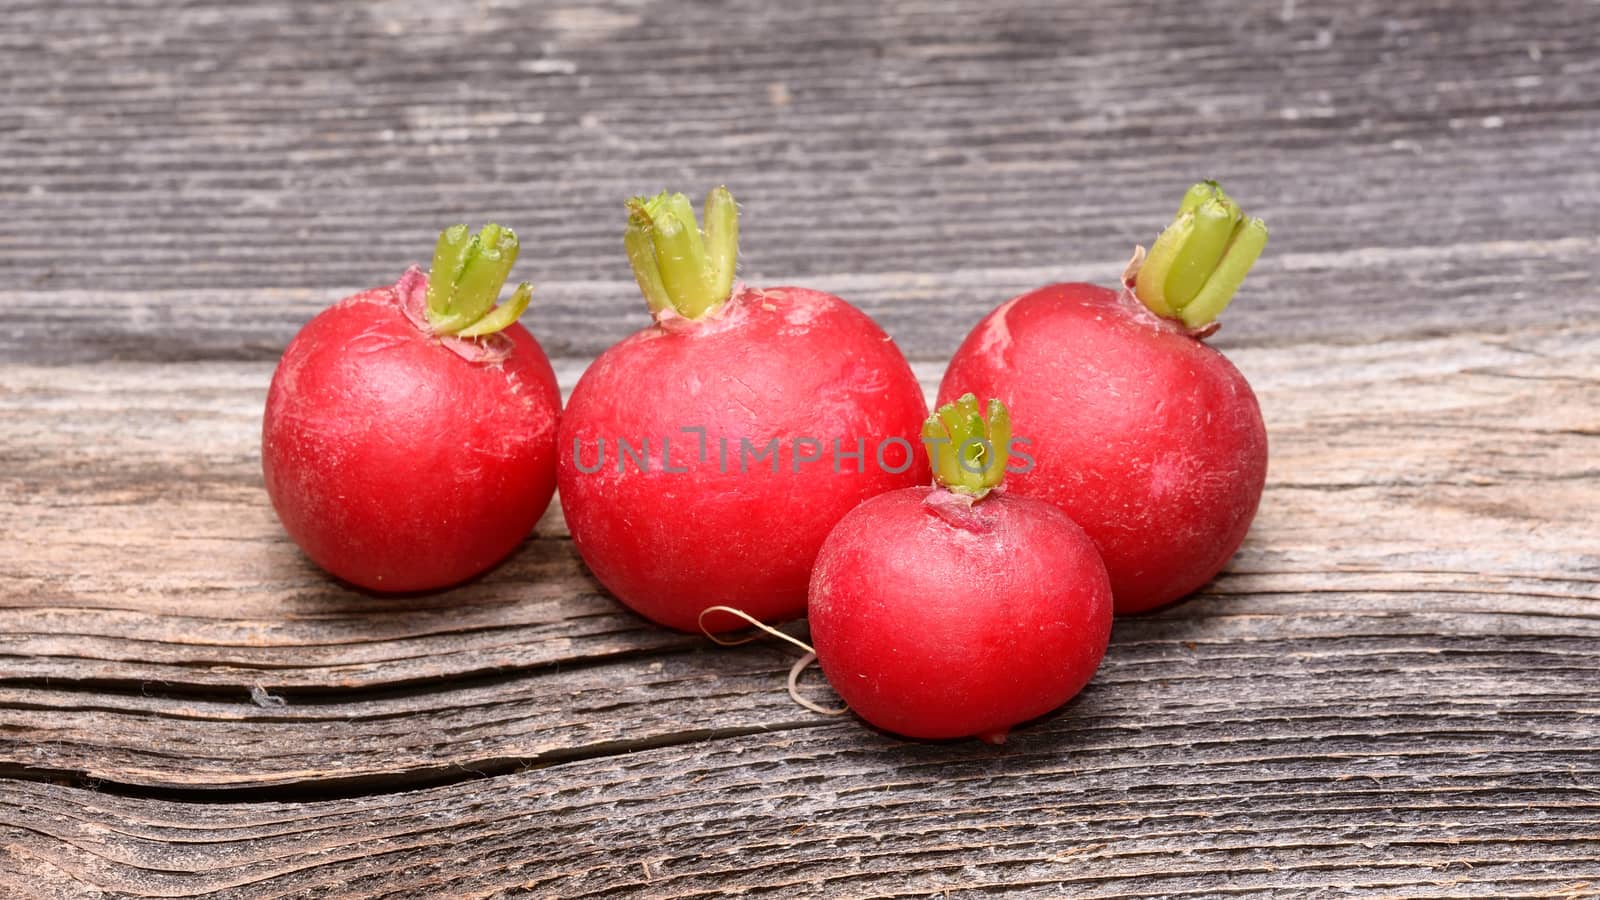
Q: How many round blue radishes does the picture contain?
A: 0